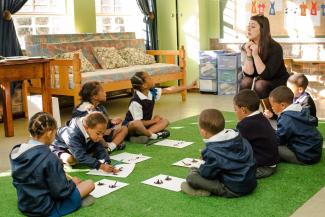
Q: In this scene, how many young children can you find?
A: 8